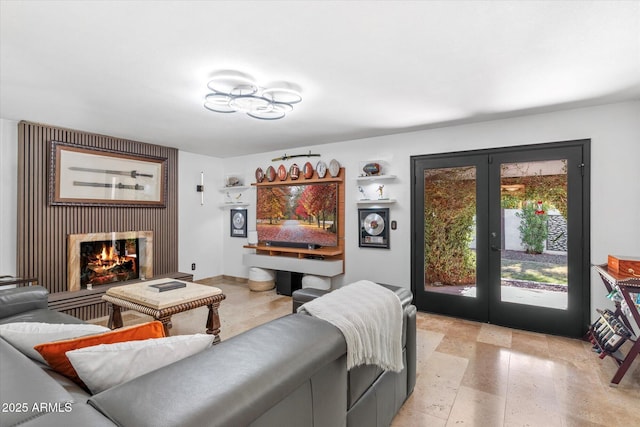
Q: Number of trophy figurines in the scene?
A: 4